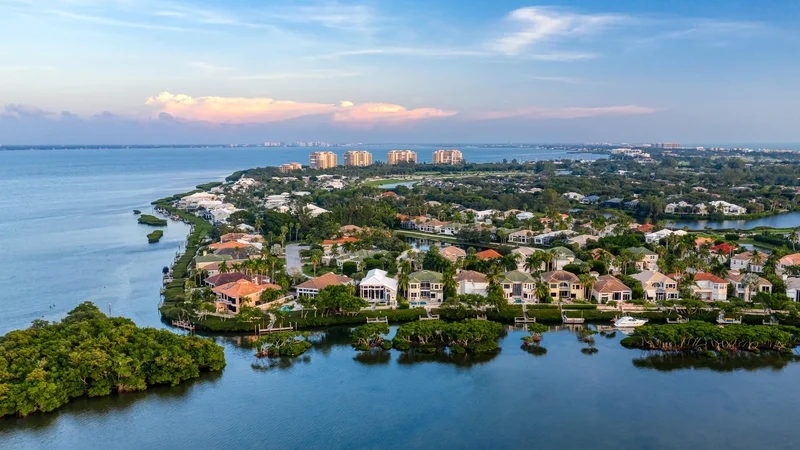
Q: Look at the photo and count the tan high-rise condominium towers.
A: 4